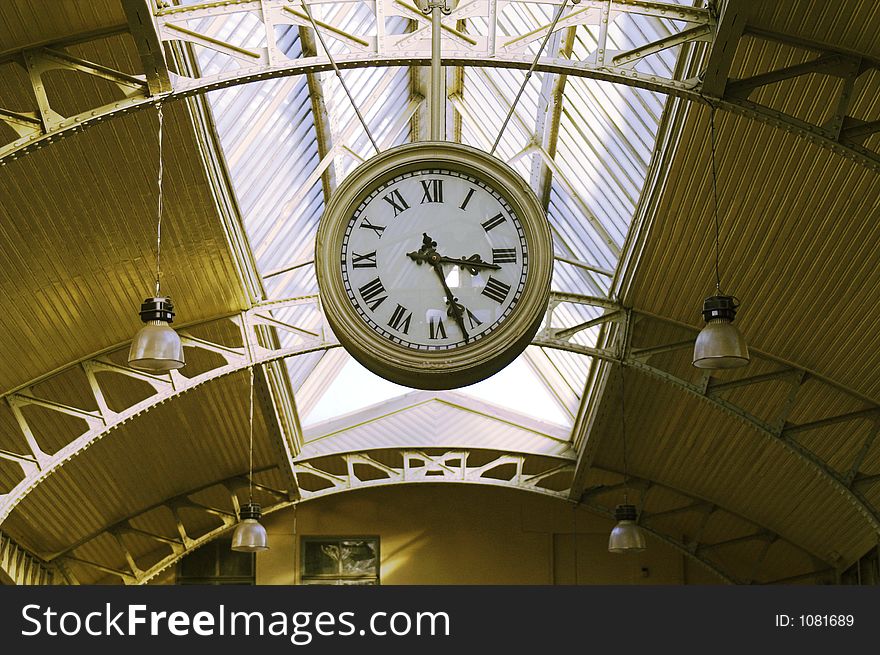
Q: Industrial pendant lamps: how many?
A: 4